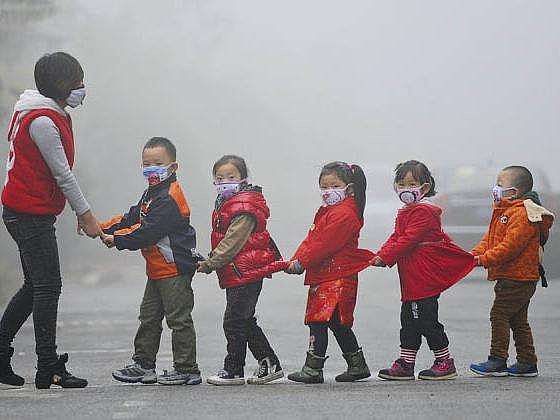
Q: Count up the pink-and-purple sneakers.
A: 2